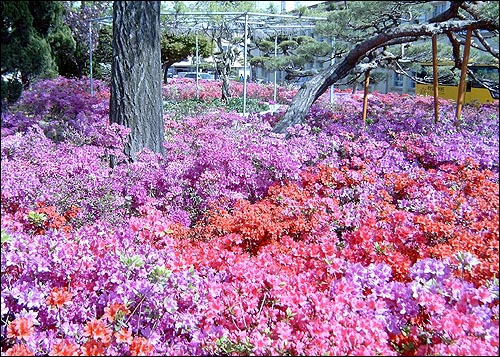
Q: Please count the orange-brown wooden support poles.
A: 3